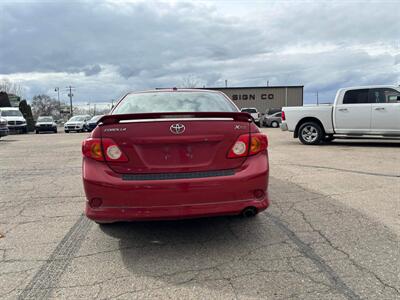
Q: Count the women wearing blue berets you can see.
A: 0